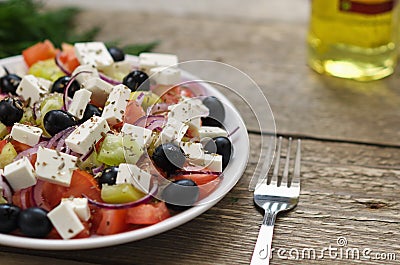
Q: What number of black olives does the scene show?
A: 14